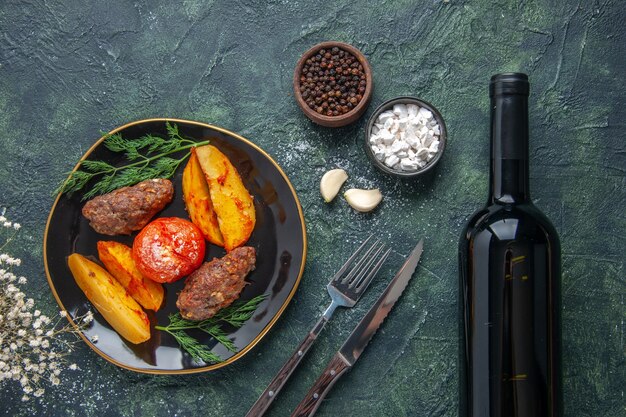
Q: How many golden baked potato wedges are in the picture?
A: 4